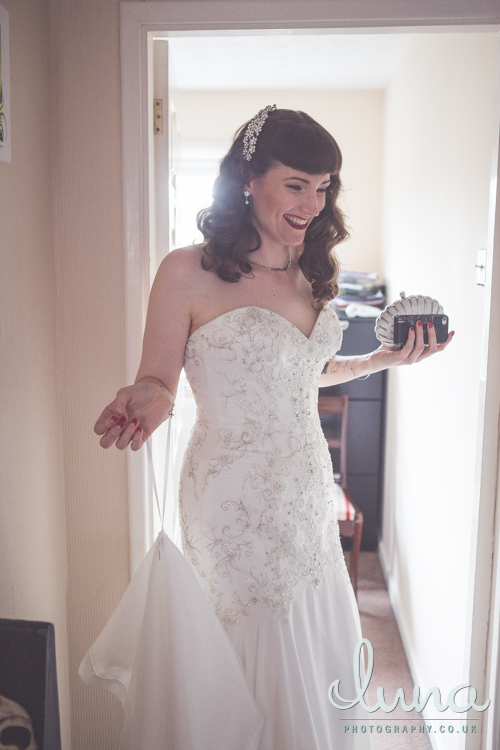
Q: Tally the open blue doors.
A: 0